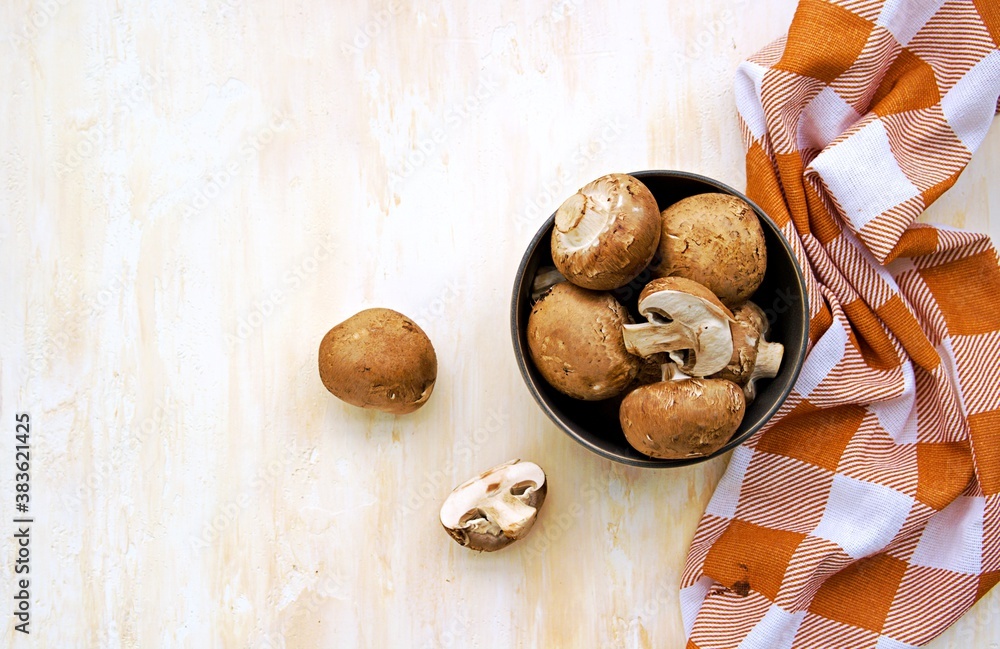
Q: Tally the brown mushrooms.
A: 8